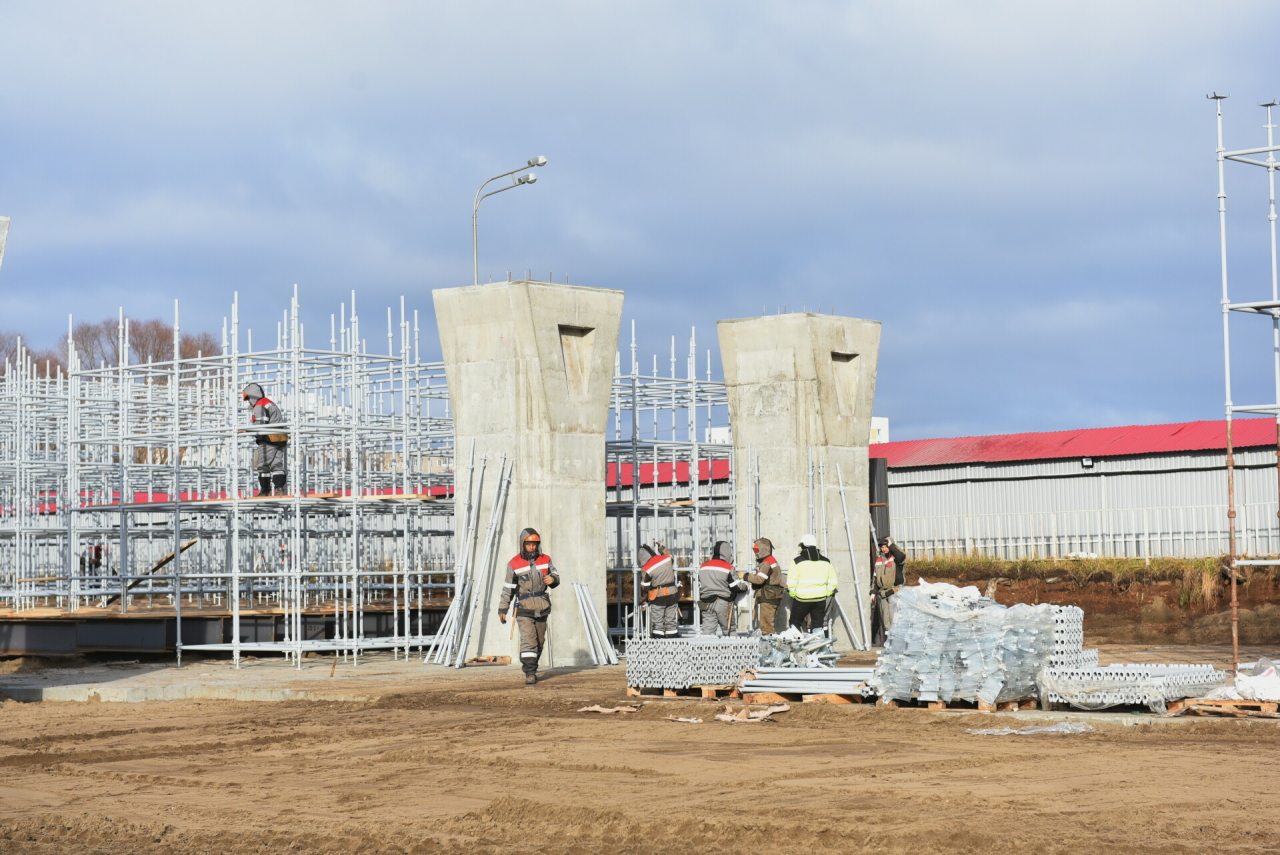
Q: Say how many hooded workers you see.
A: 5